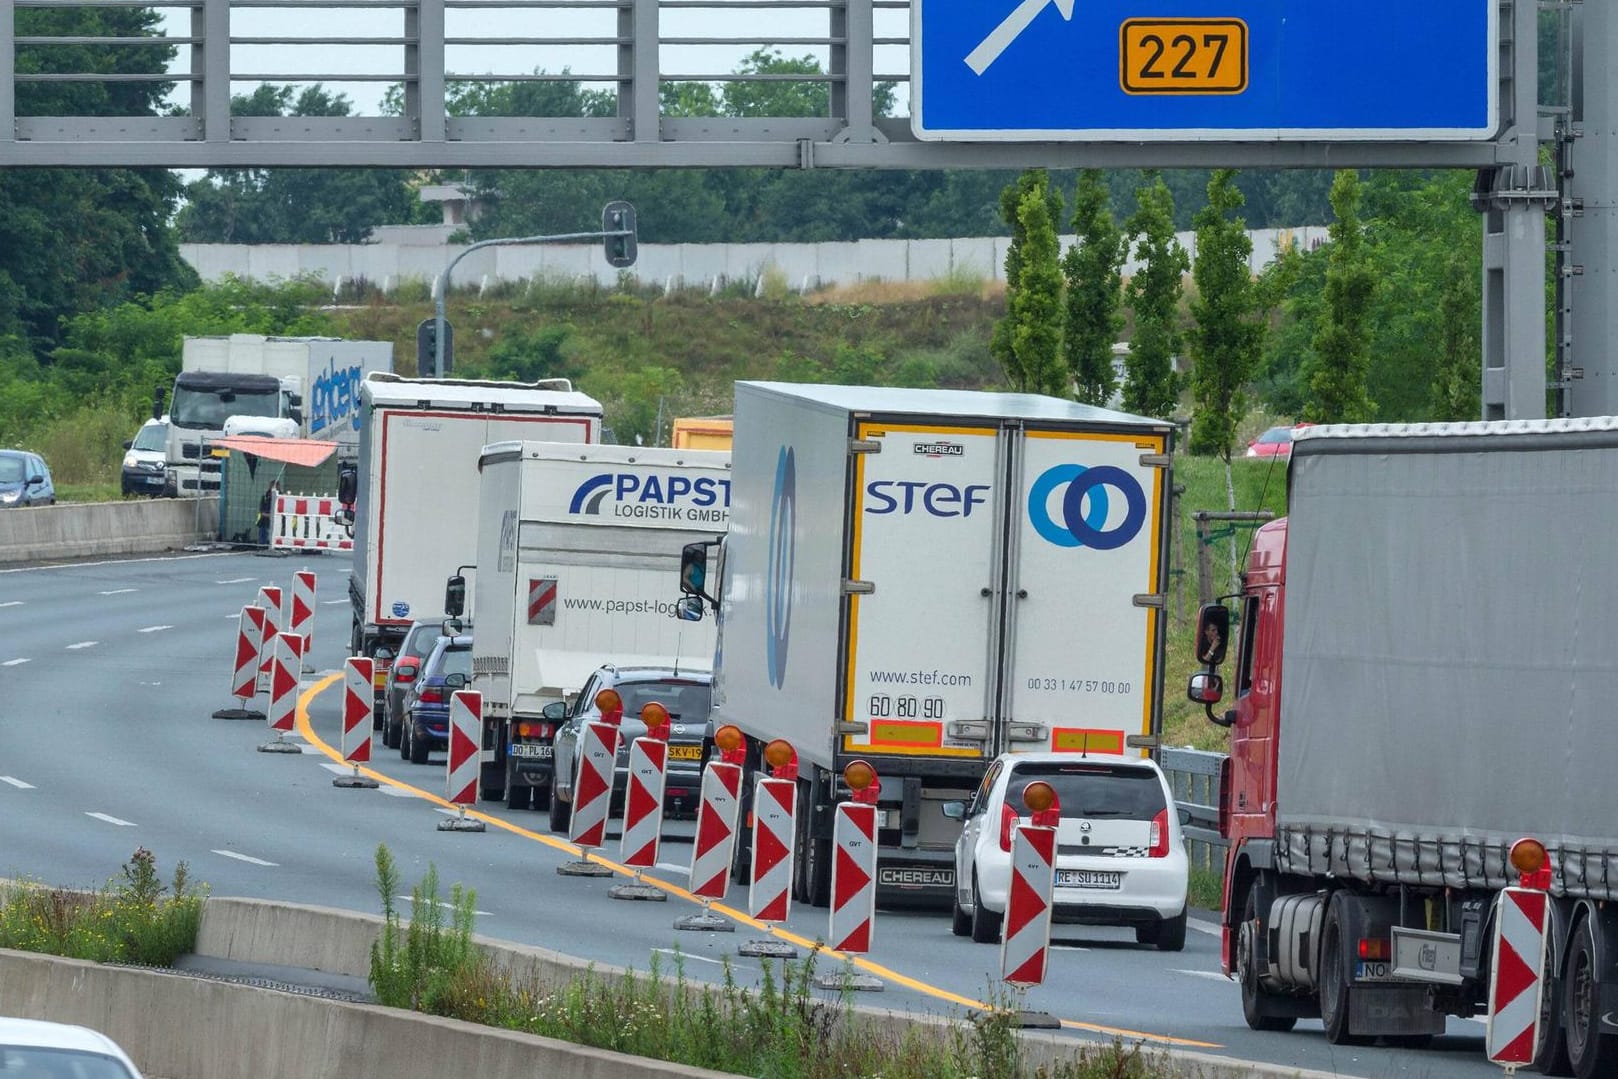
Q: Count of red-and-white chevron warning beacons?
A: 13